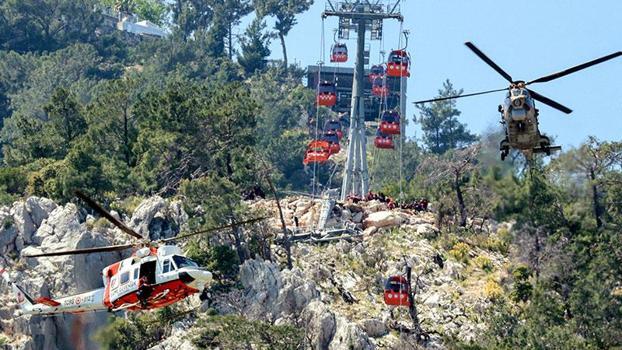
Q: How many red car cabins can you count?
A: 11